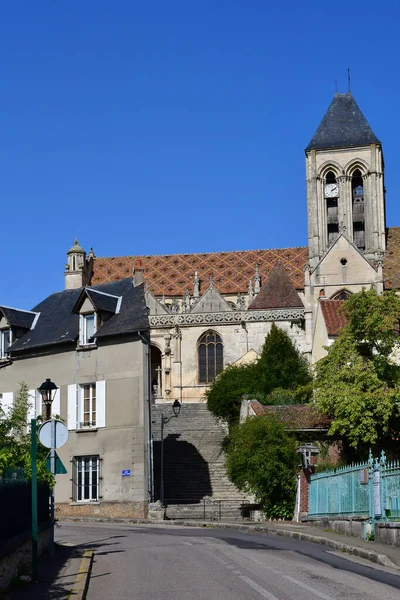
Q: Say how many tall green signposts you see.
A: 1